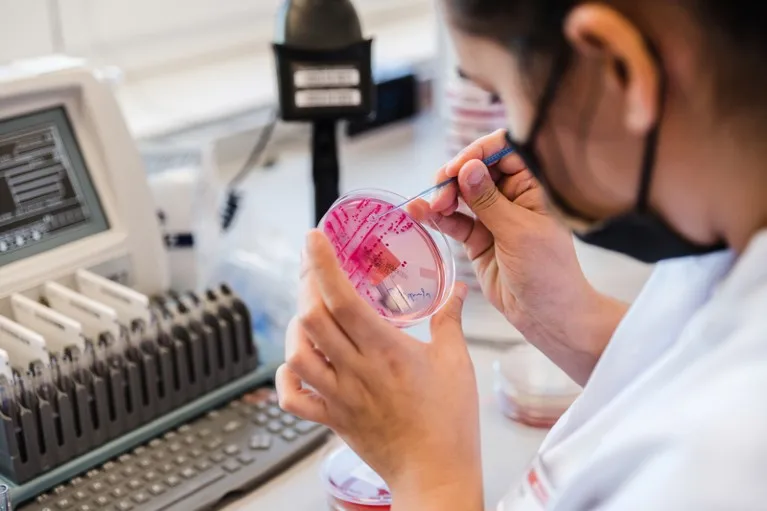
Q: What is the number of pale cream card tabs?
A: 5